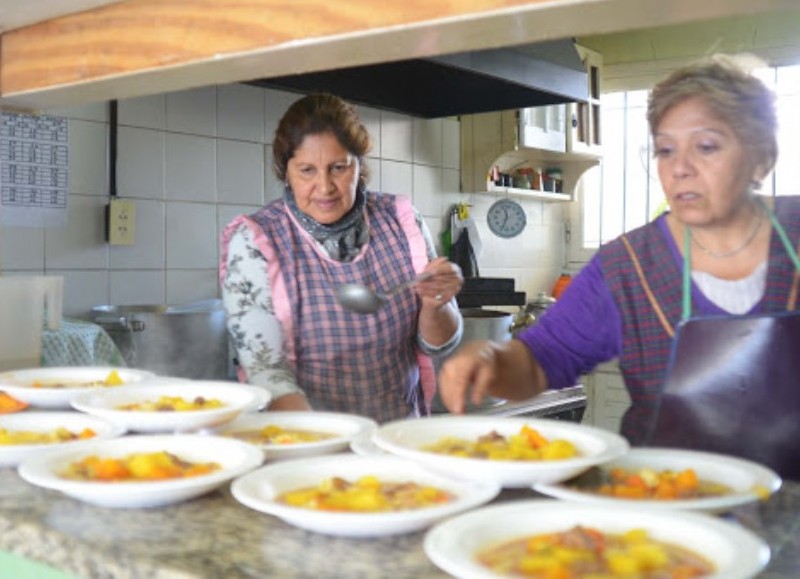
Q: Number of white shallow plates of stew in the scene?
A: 9